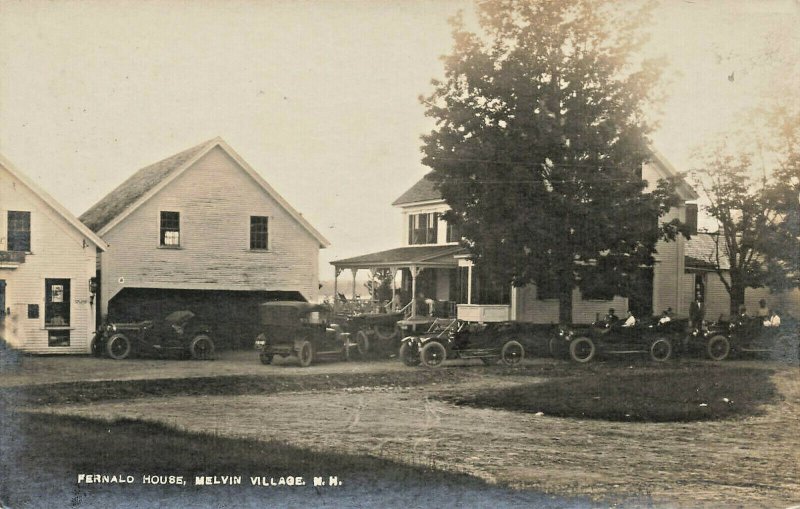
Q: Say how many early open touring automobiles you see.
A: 6